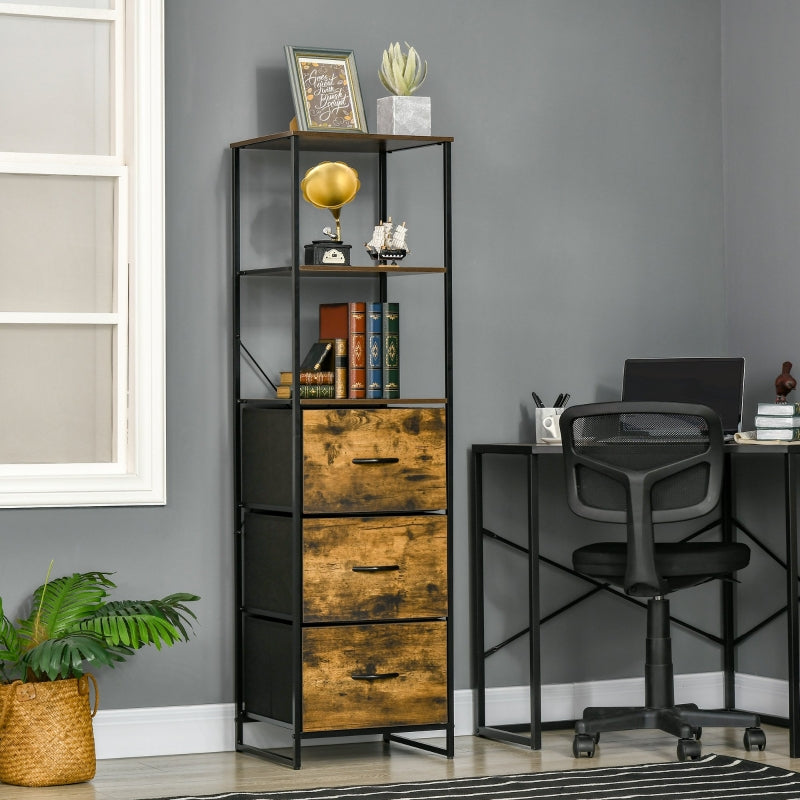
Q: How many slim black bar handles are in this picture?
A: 3